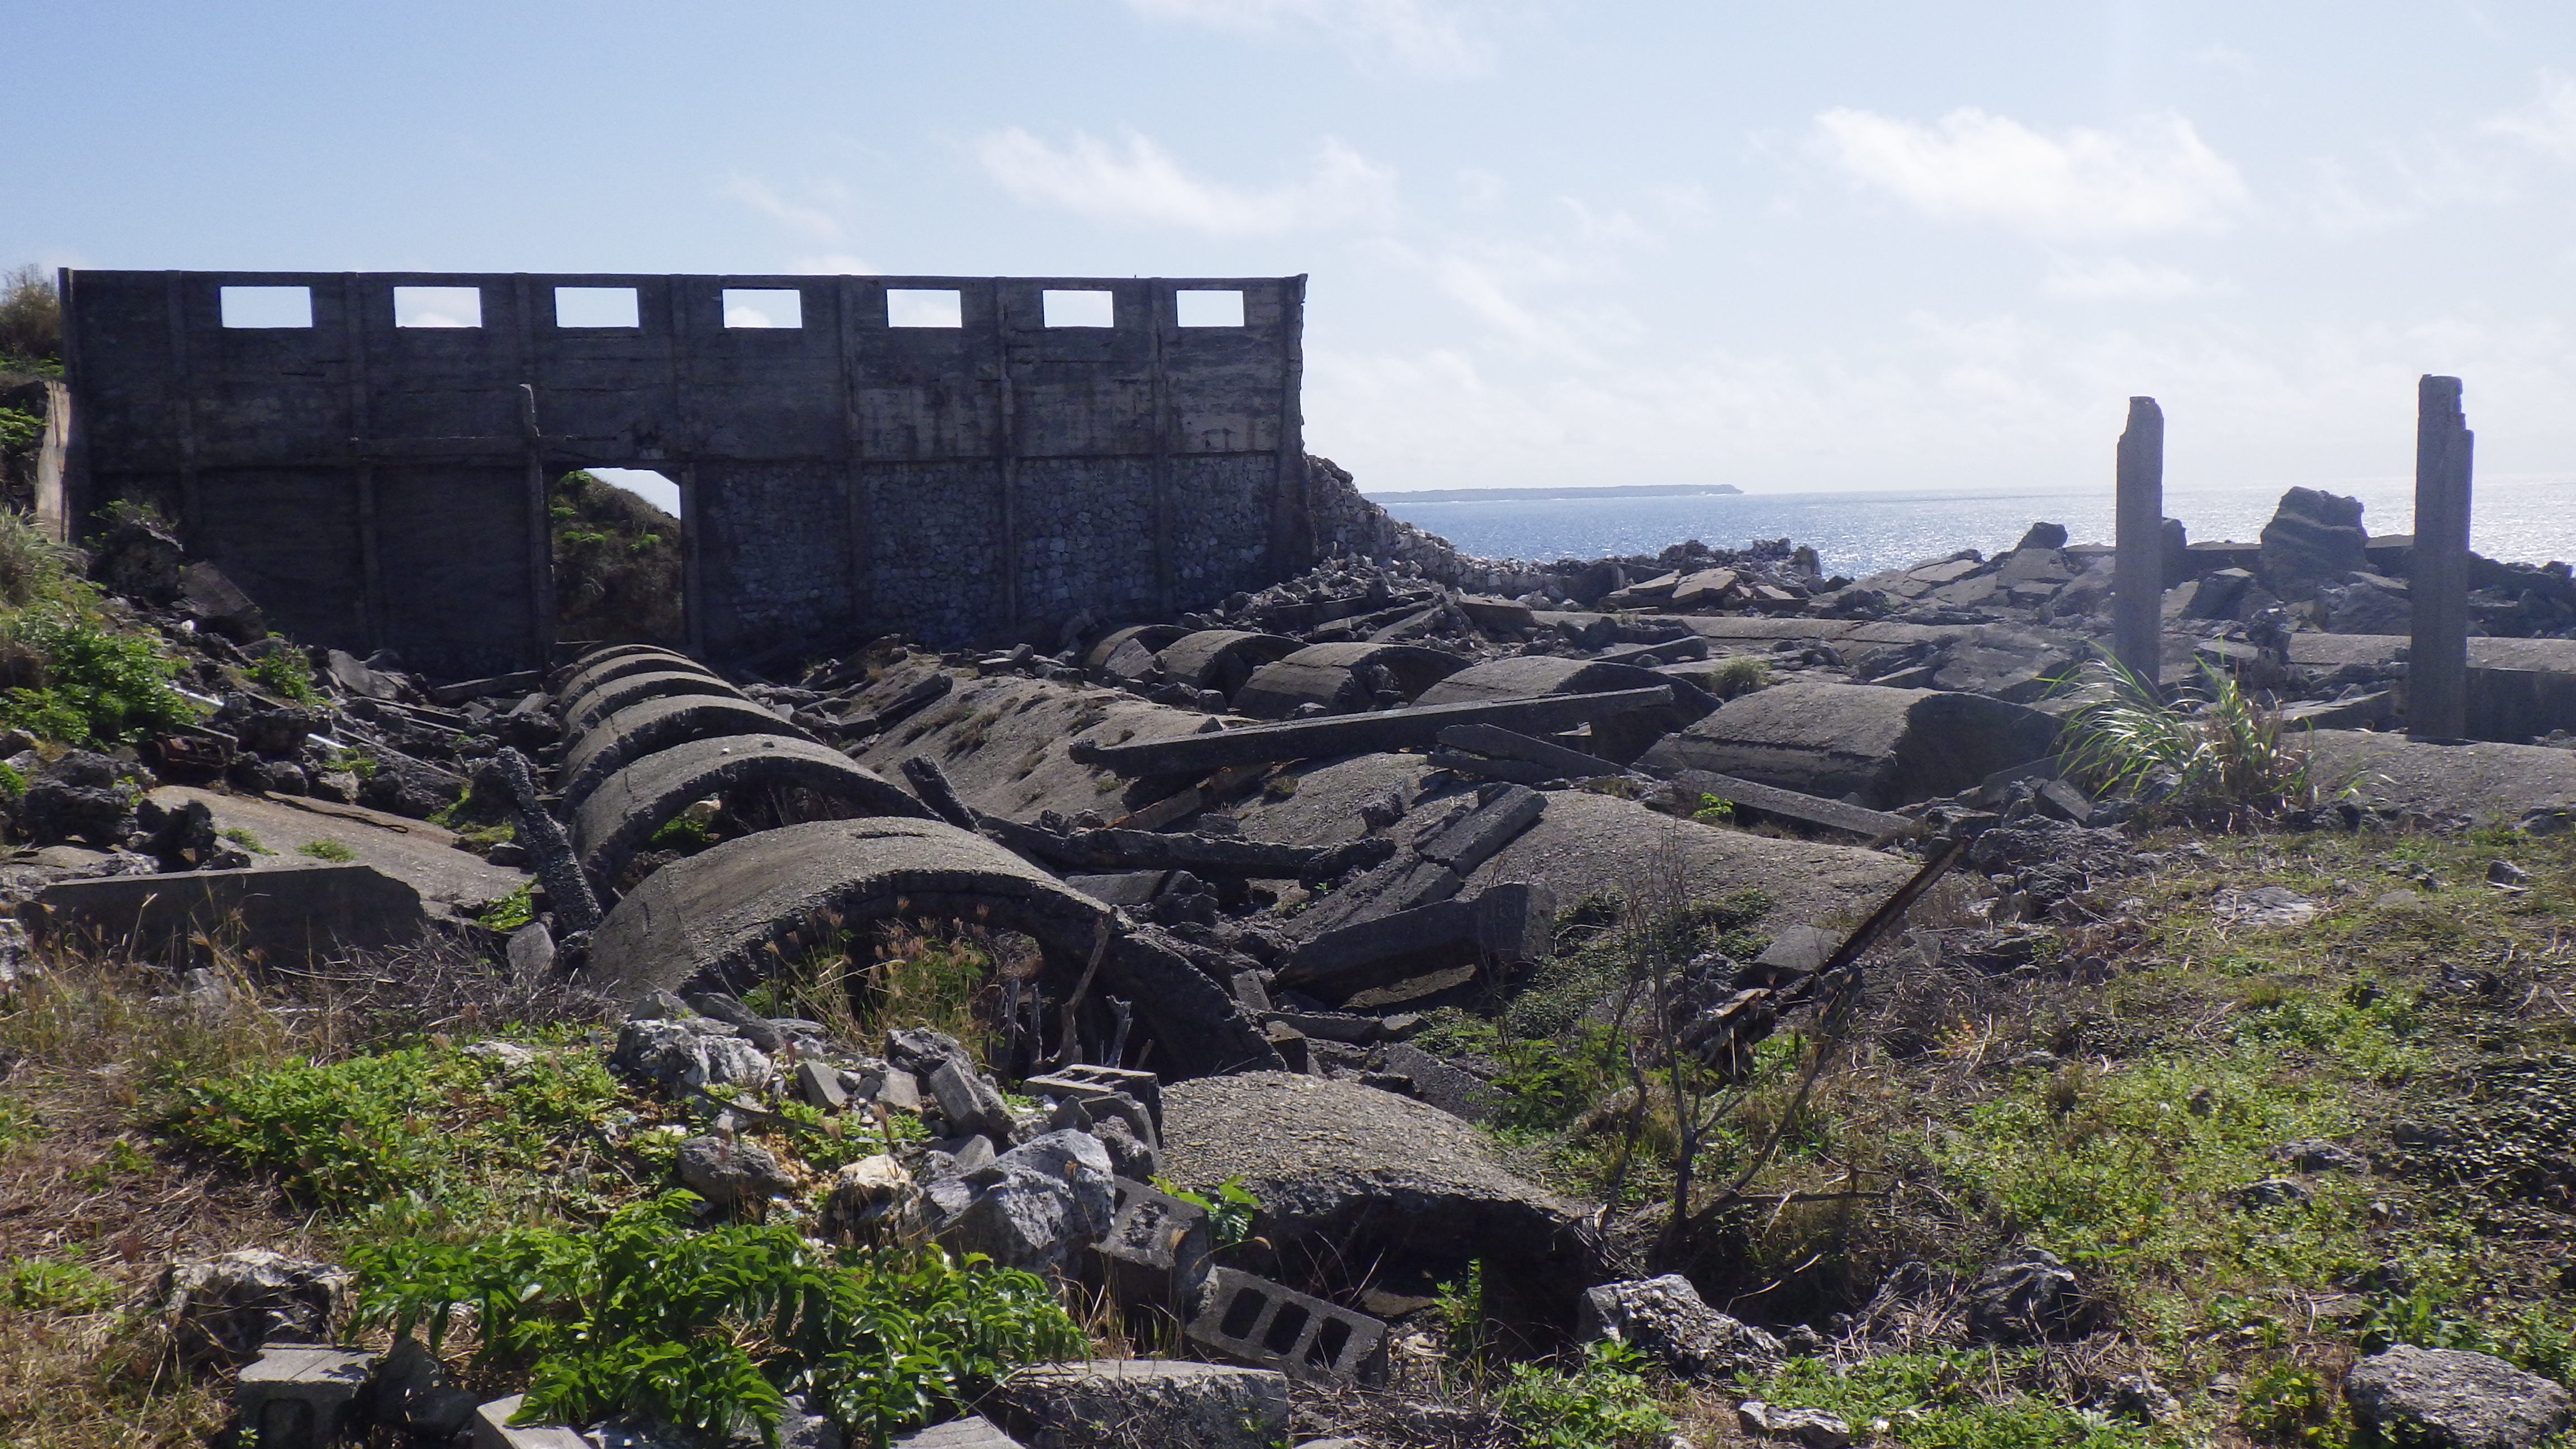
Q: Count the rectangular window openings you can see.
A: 7